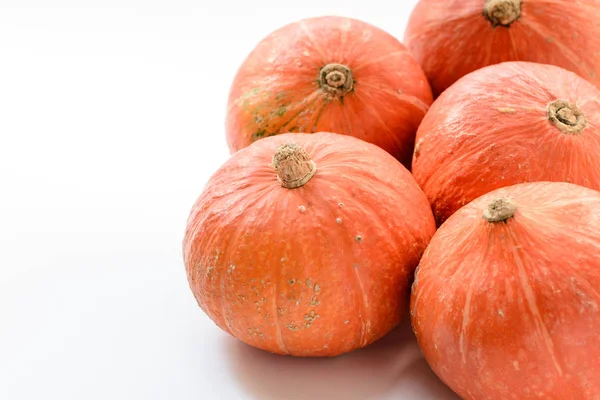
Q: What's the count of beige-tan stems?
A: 5